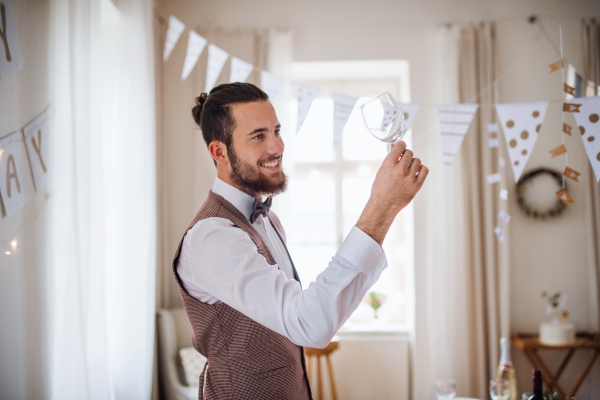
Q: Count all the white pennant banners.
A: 11